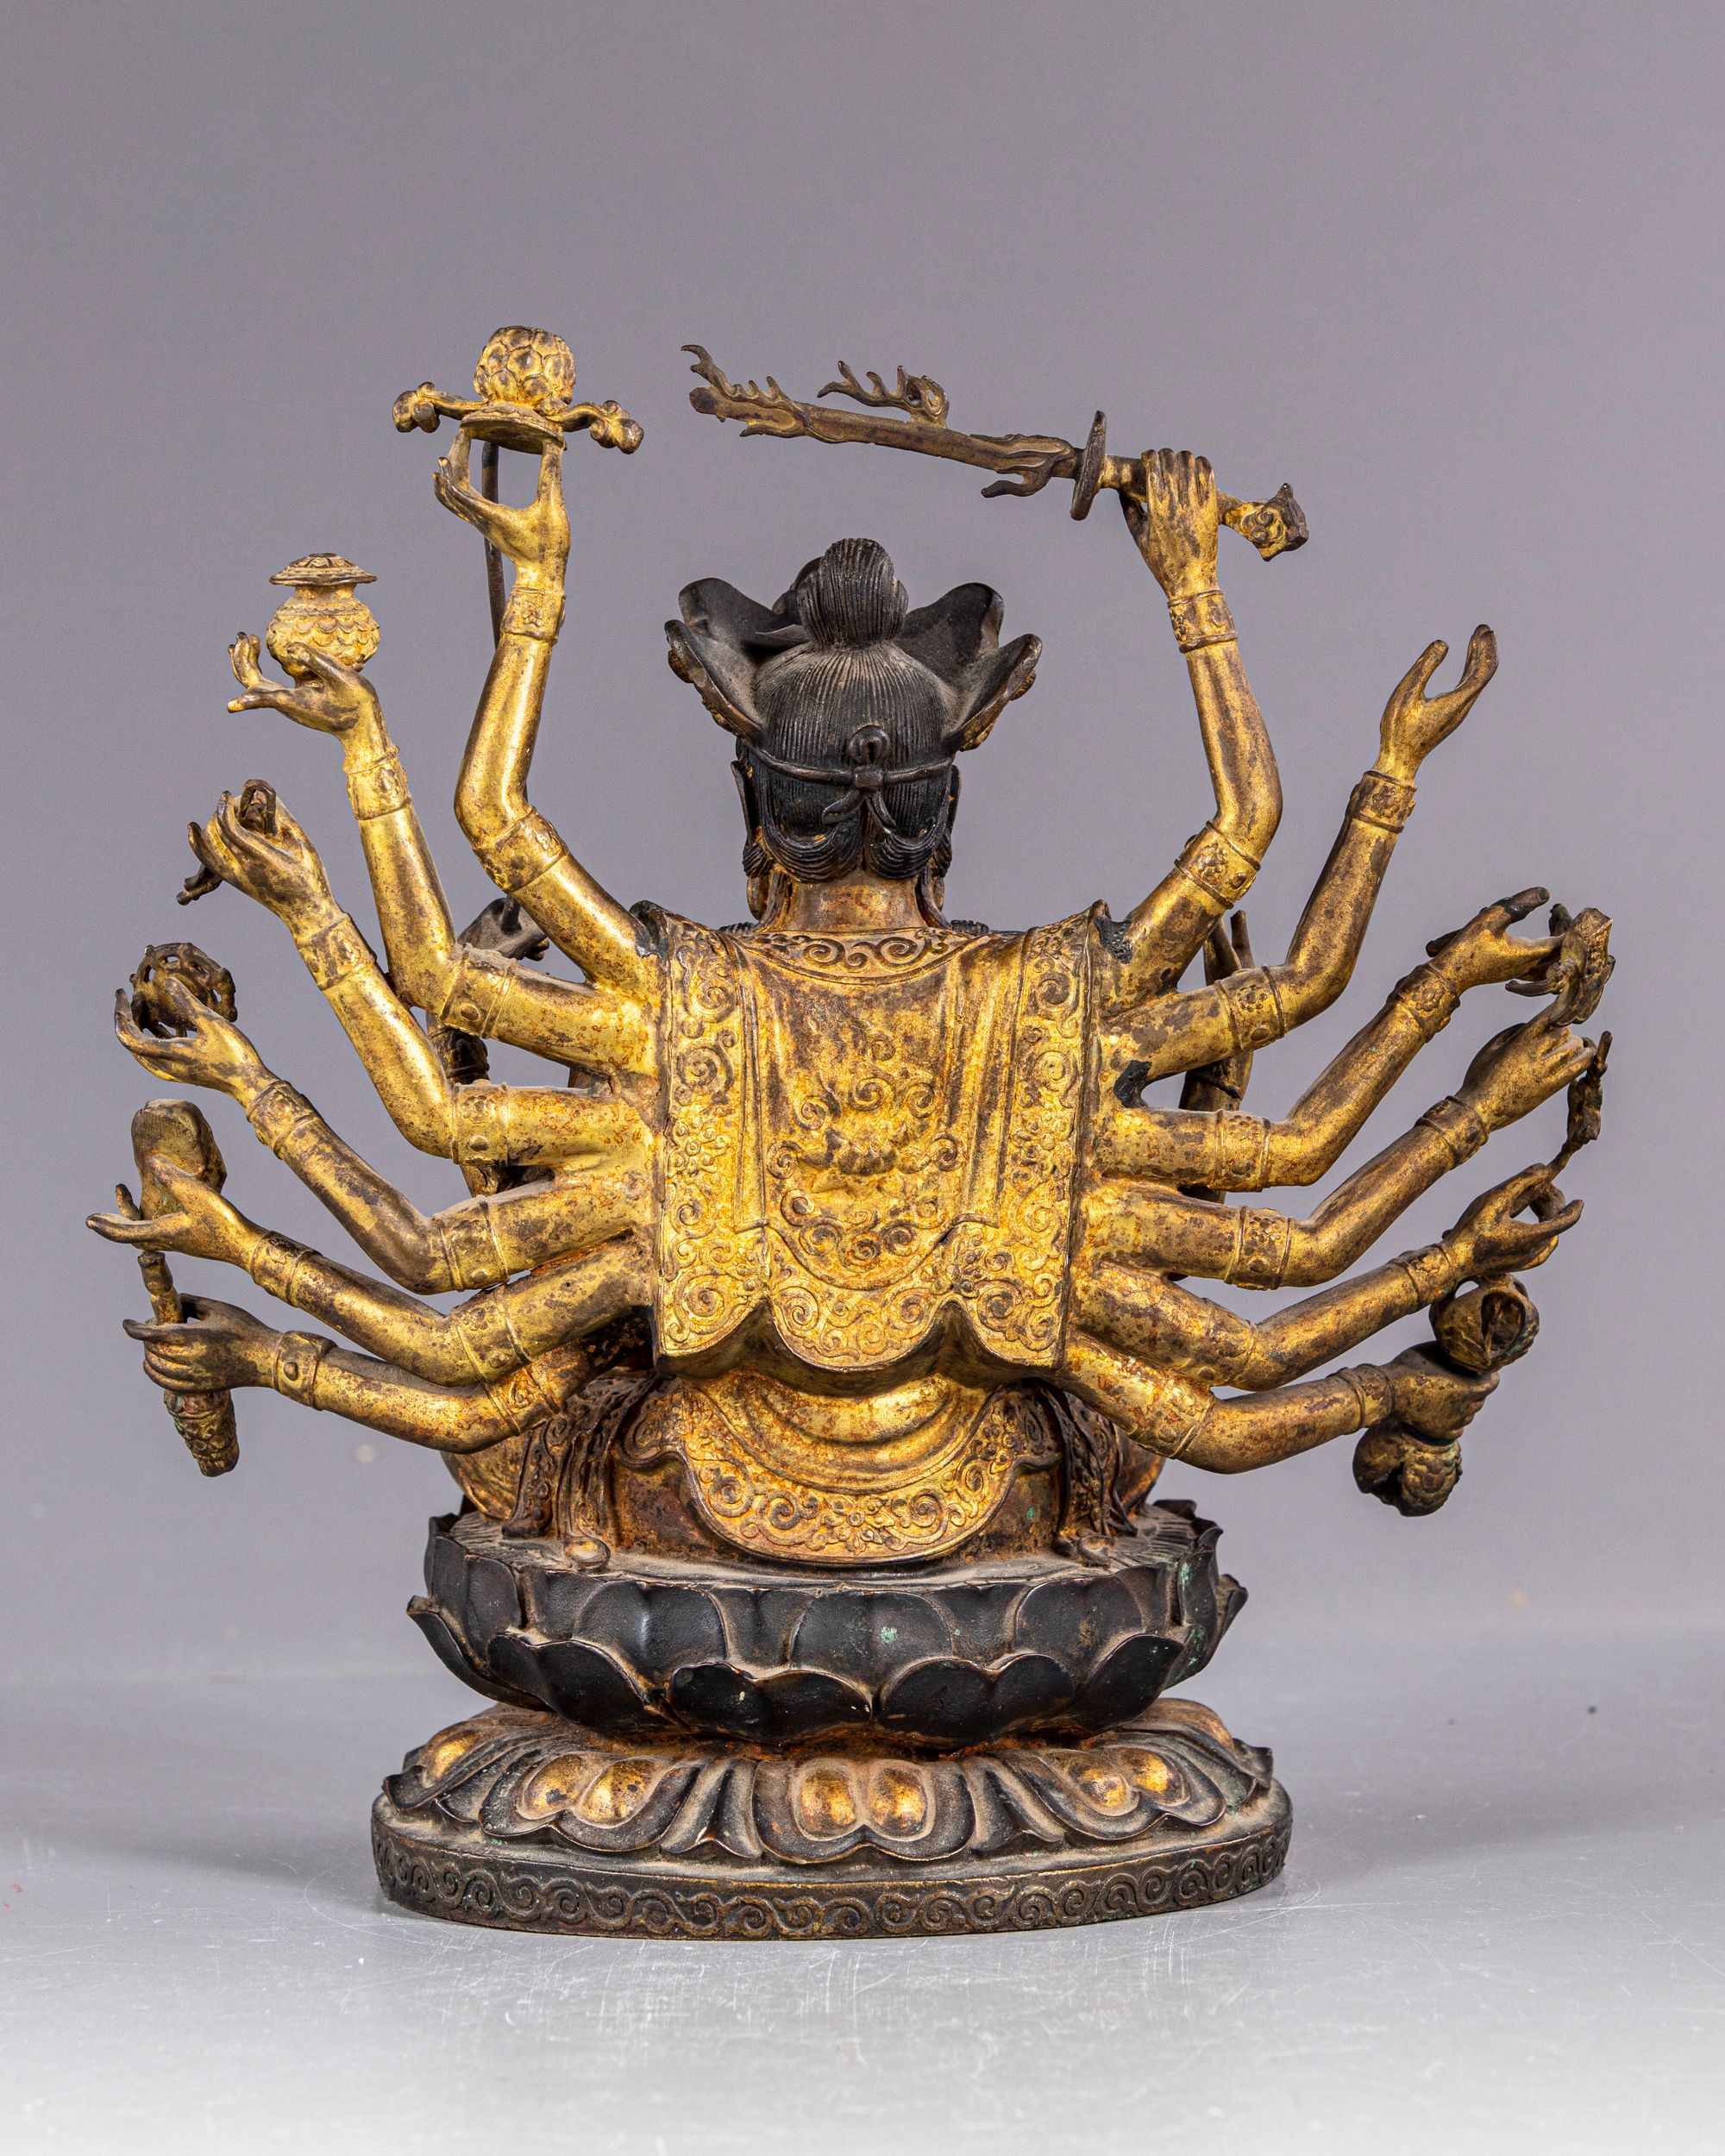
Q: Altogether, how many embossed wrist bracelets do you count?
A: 12